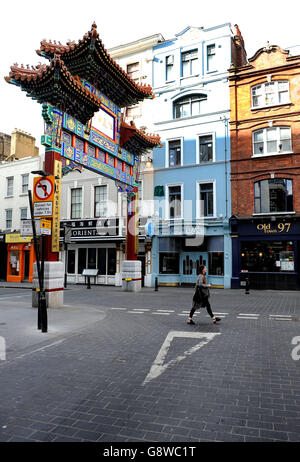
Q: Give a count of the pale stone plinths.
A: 2